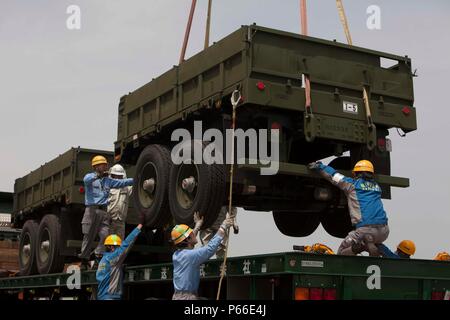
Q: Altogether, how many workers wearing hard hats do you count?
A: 6